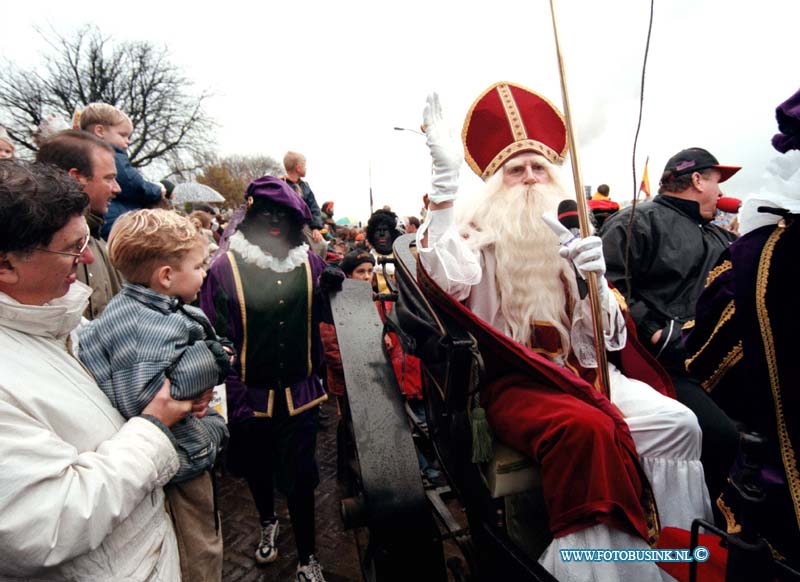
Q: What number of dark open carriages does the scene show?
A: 1